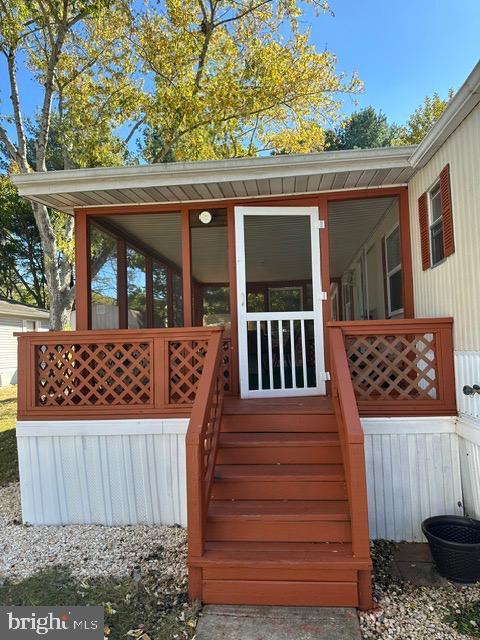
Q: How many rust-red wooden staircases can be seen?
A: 1